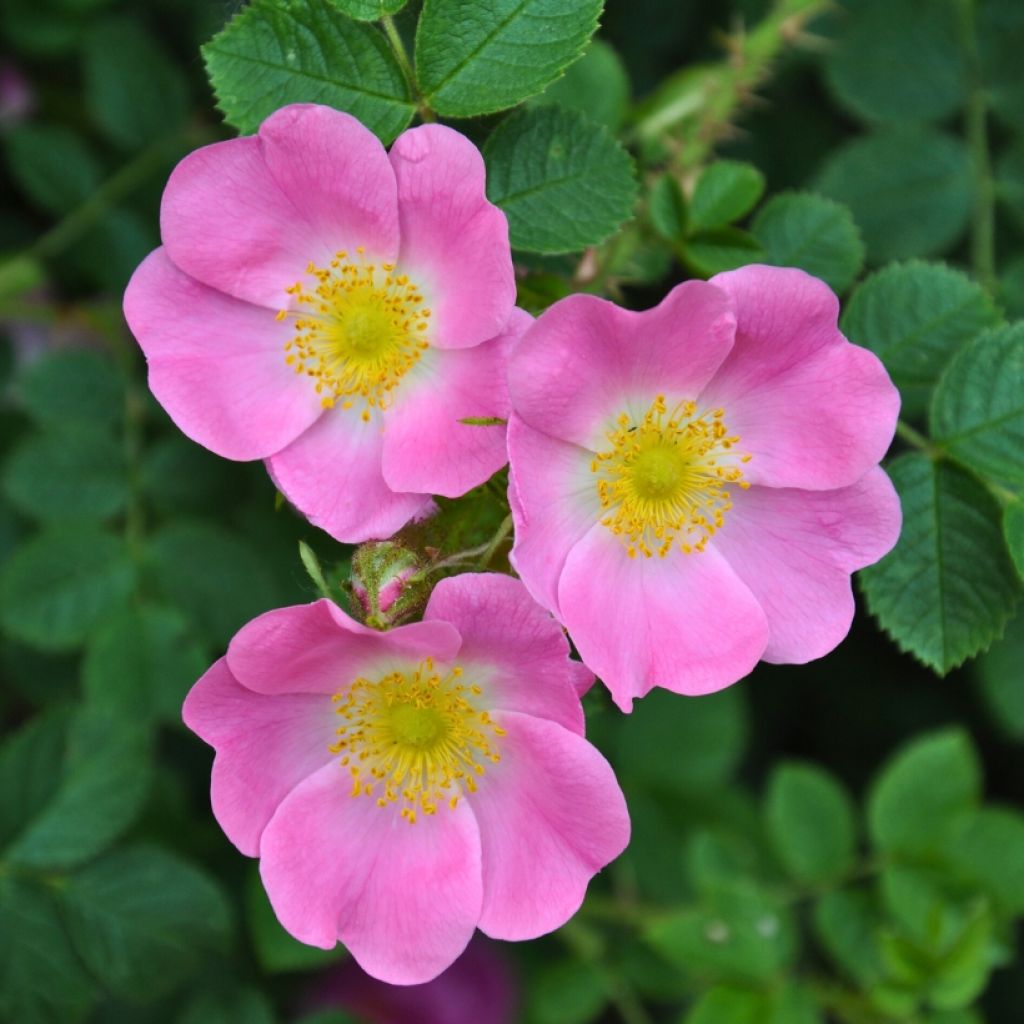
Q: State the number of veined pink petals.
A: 15